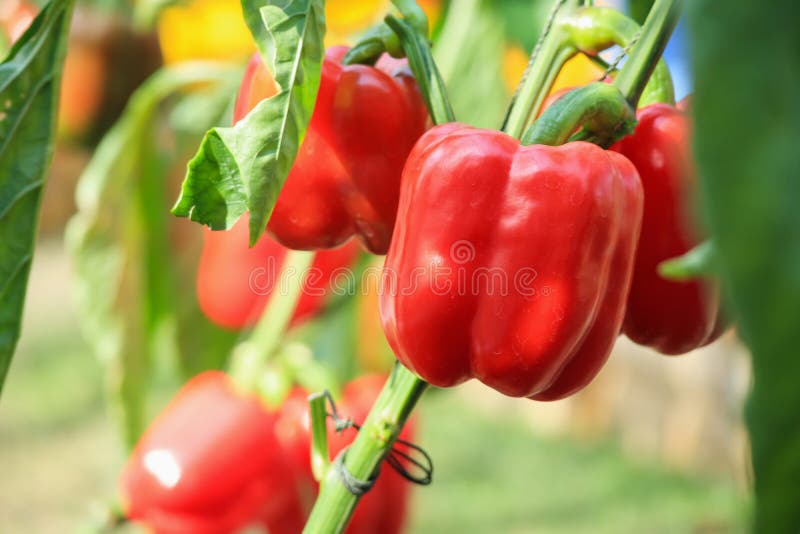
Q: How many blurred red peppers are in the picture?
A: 3